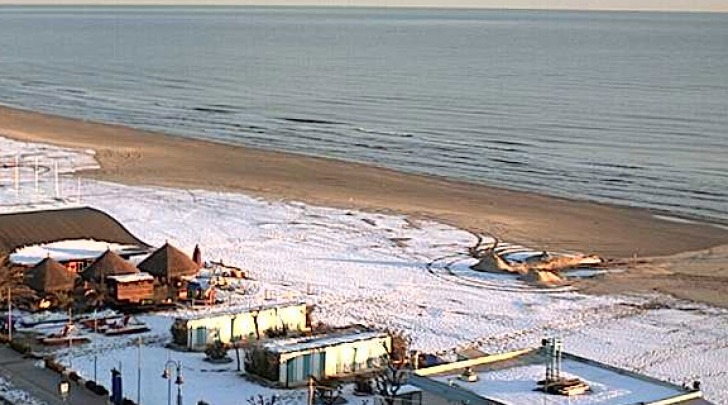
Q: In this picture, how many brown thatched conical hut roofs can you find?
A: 3